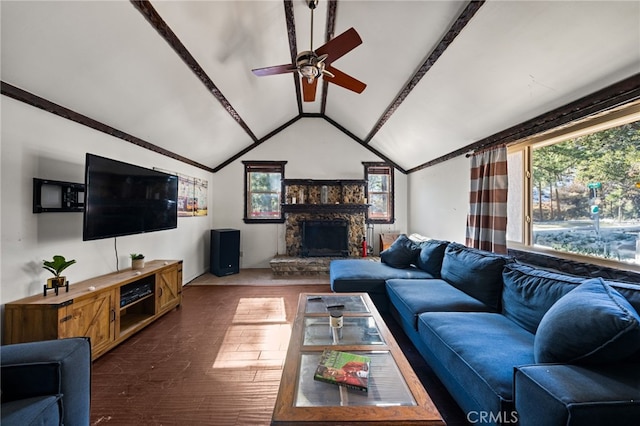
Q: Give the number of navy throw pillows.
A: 2